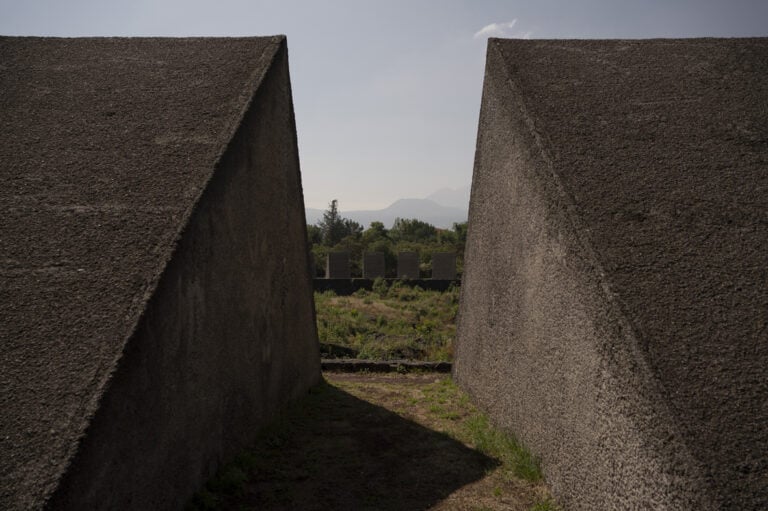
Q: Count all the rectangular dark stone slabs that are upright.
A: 4